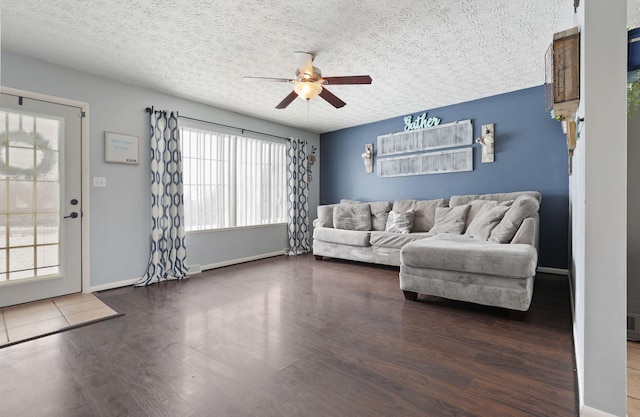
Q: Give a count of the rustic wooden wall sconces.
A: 2